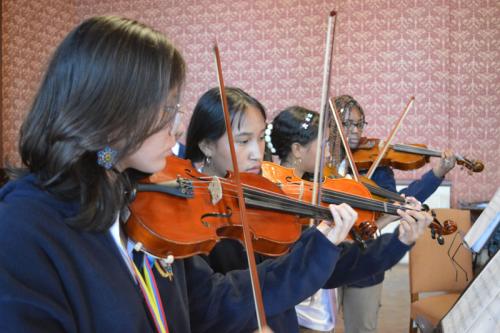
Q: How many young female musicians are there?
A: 4